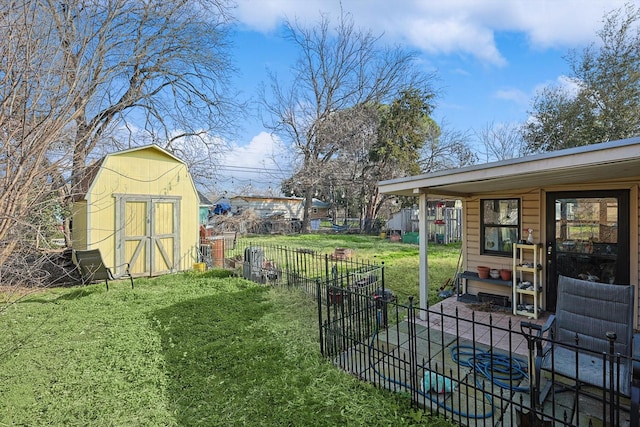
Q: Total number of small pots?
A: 3